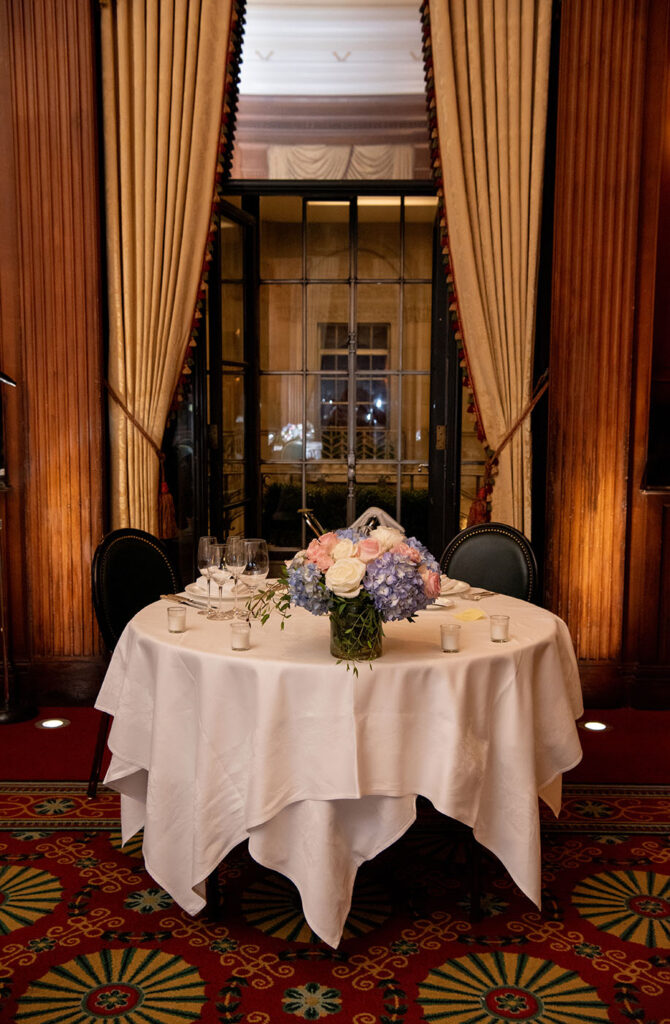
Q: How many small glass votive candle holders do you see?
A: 4